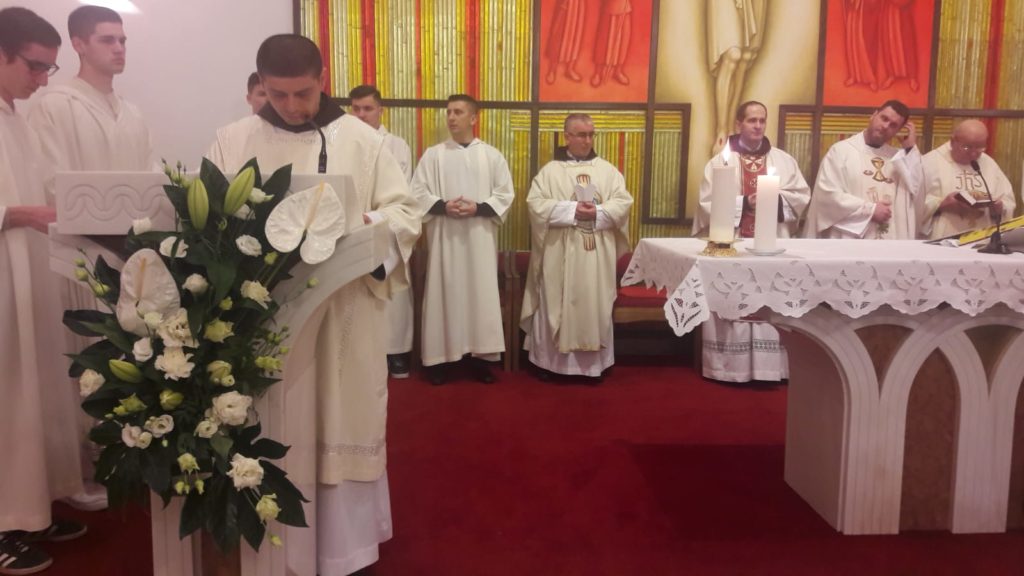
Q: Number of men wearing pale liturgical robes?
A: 10